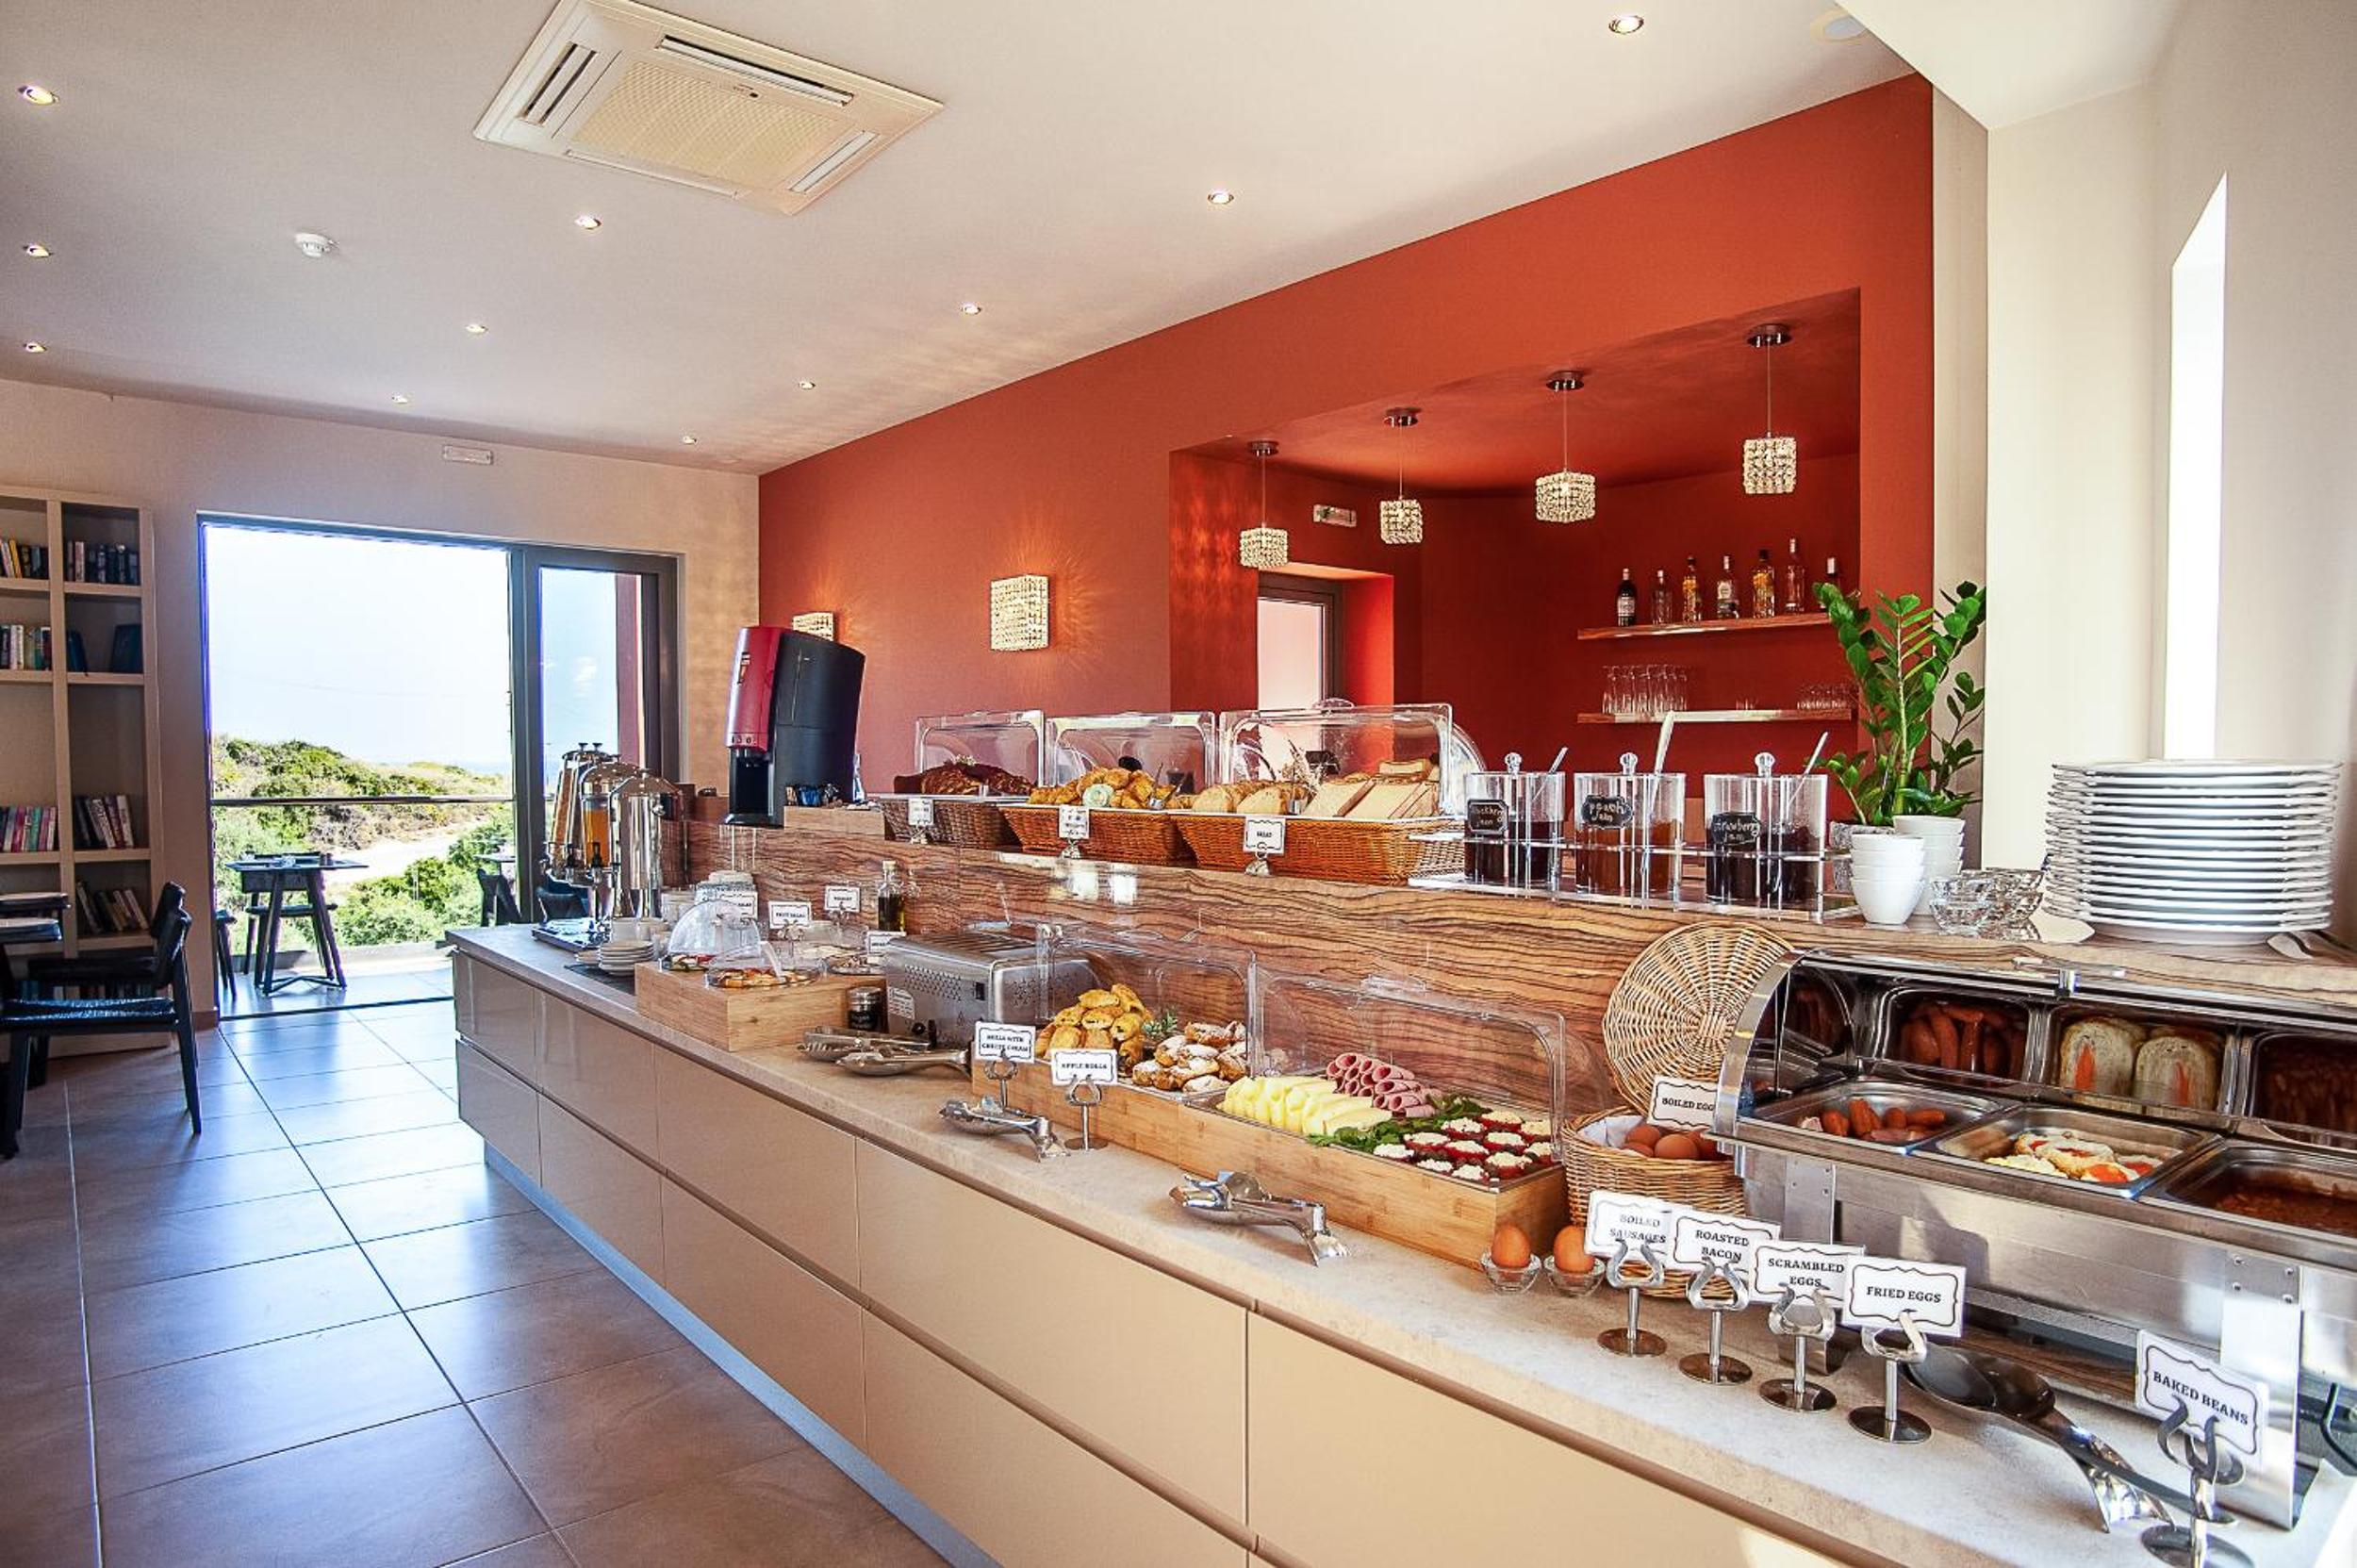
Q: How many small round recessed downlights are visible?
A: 11